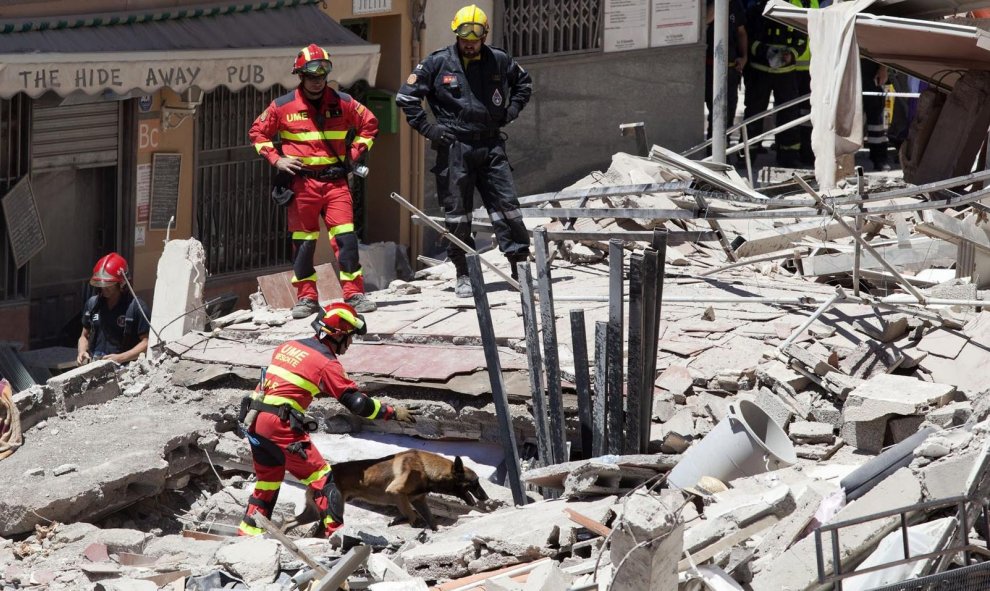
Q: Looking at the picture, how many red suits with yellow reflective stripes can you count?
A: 2